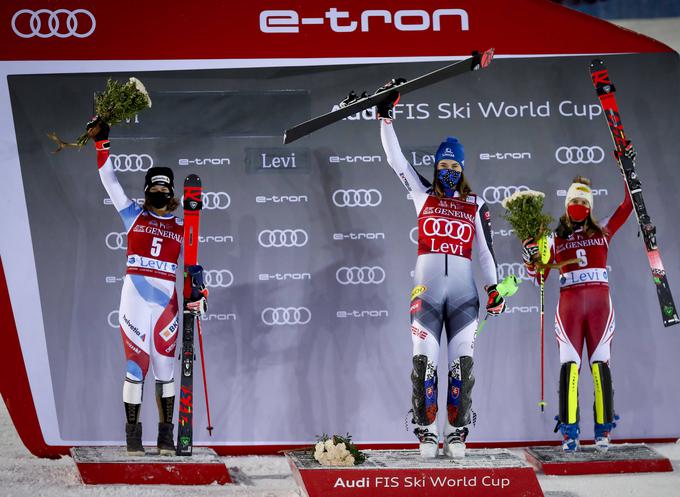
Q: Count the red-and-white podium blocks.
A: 3